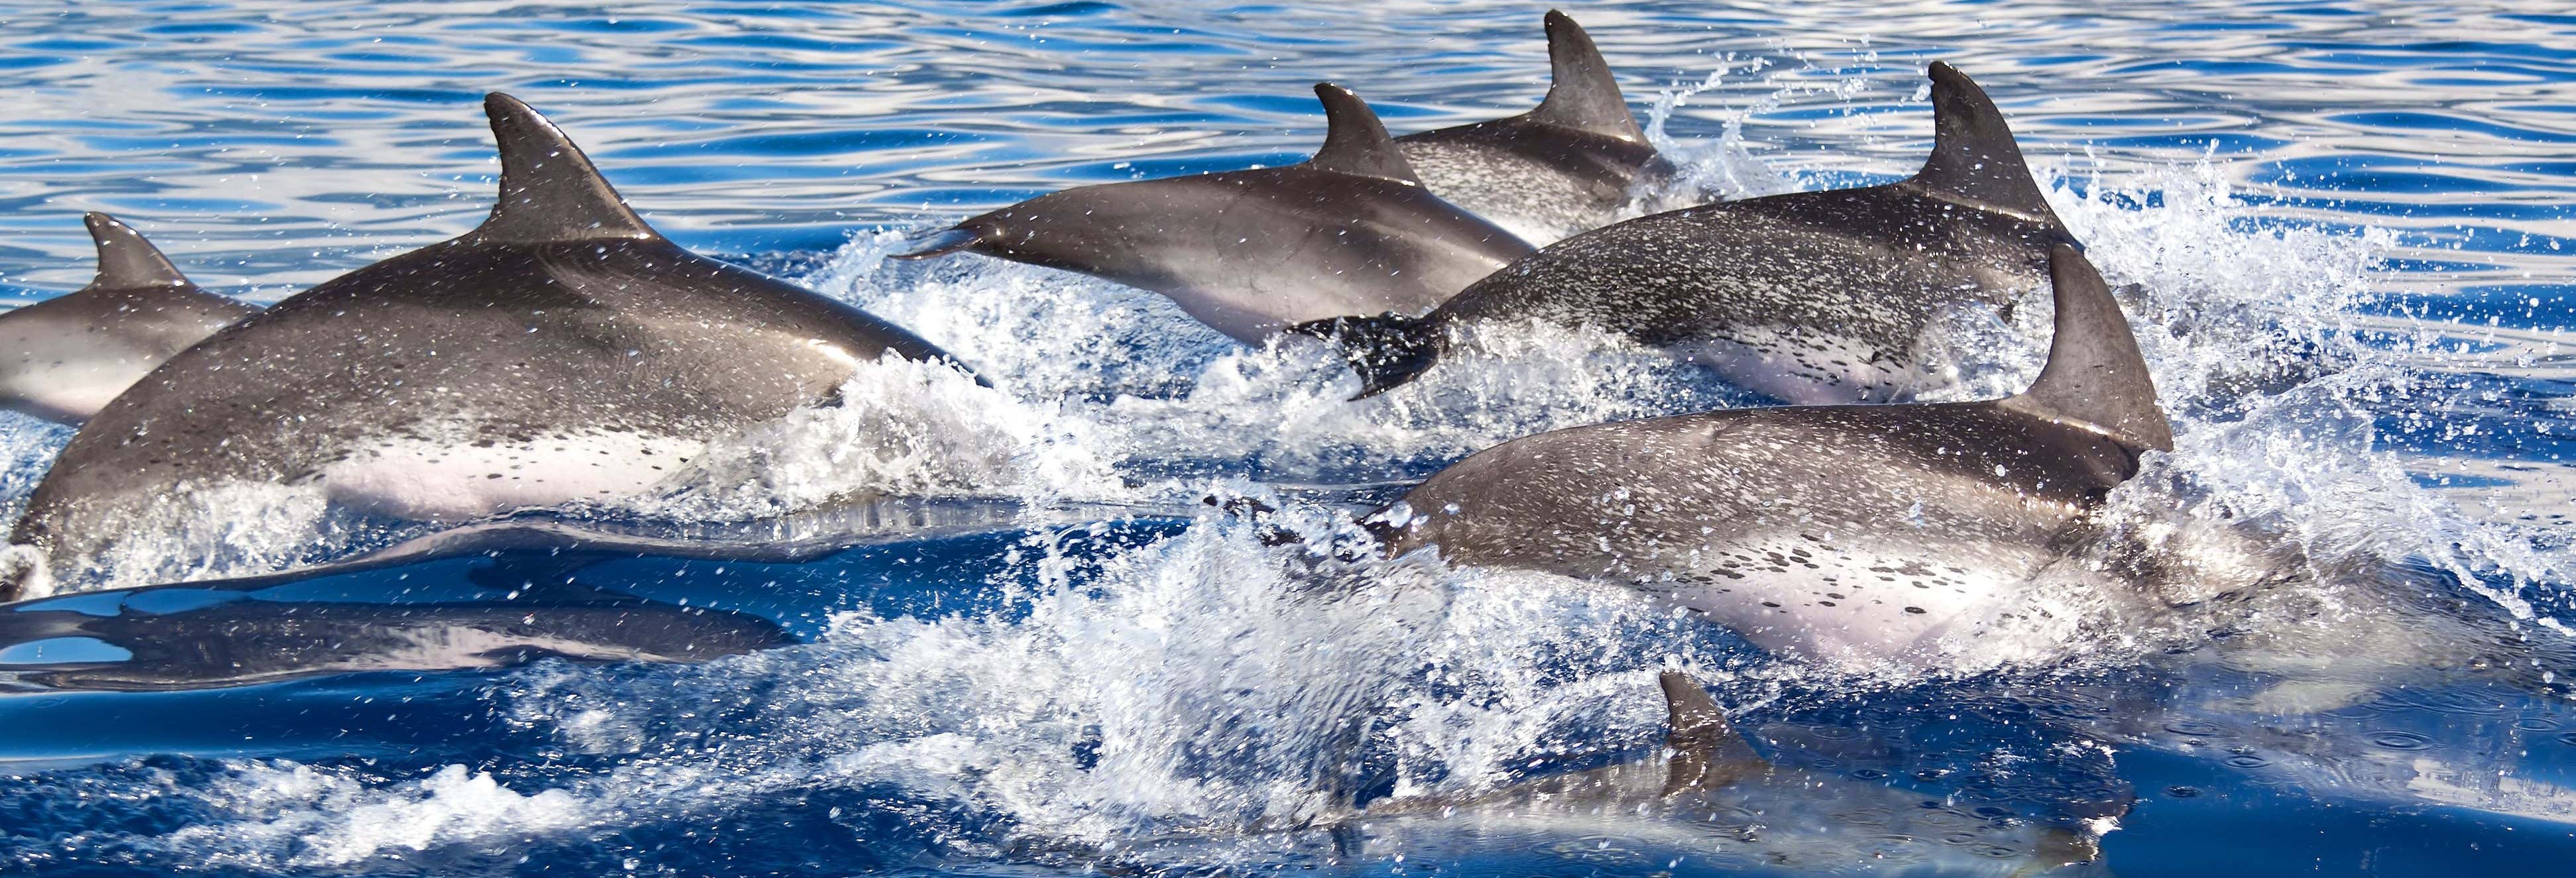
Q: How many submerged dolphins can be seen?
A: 1